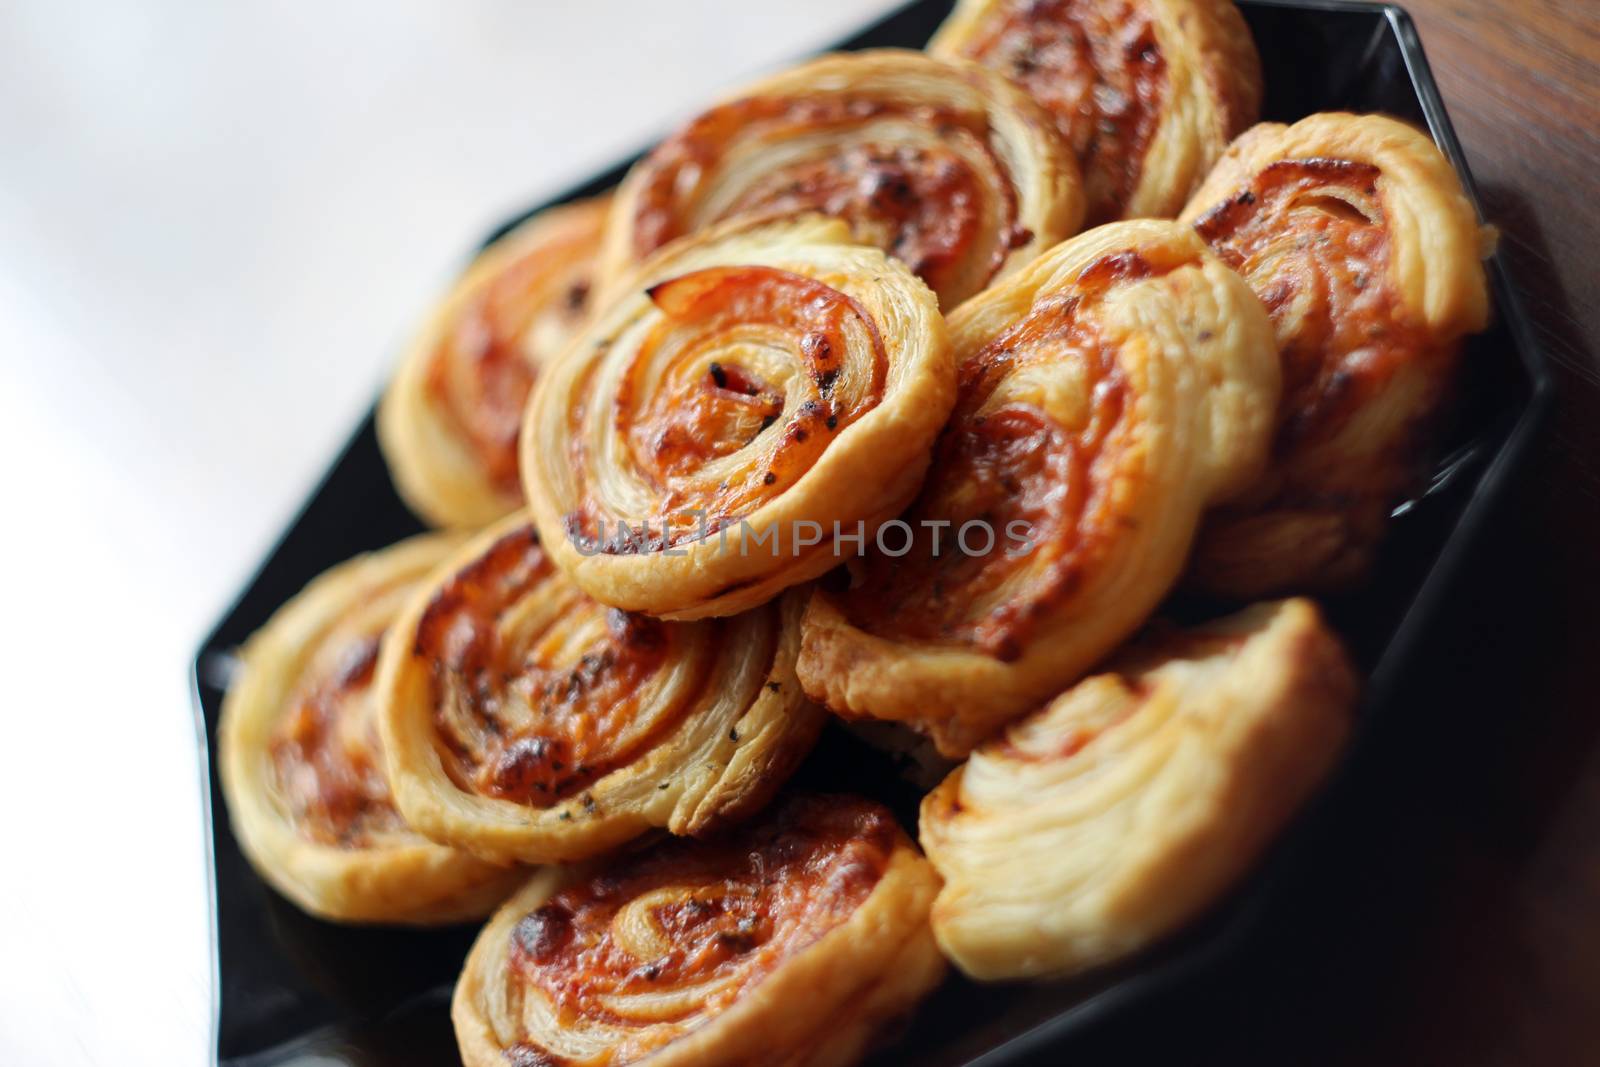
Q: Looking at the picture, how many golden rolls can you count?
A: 10